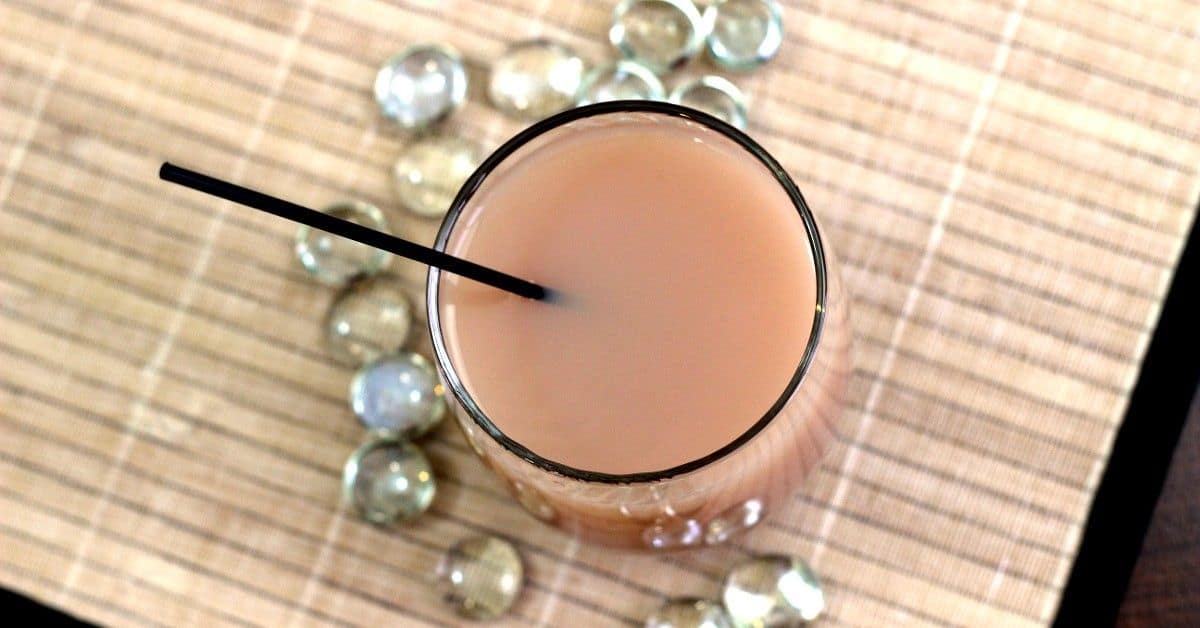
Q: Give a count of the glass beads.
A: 14